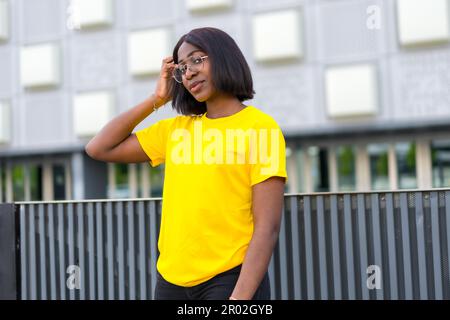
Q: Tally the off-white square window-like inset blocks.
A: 10